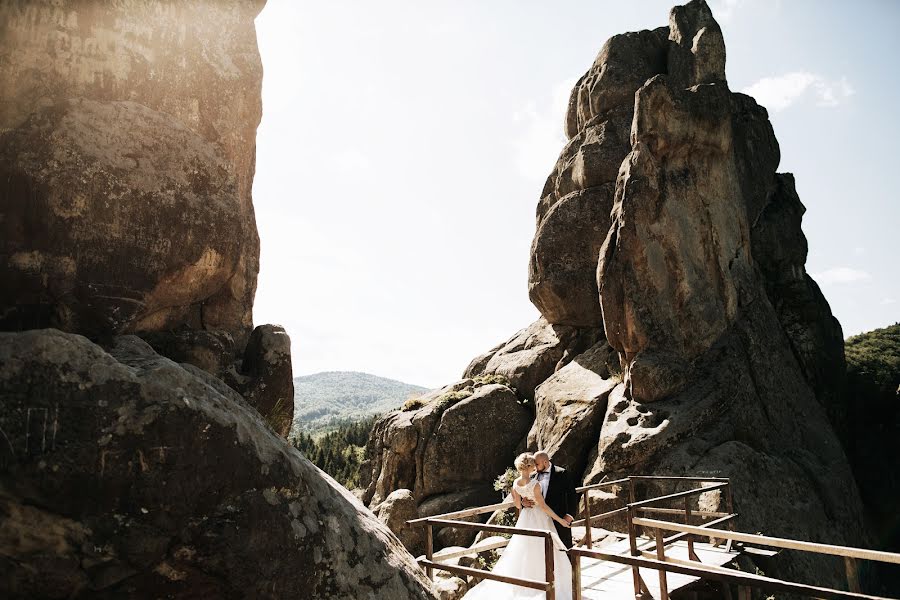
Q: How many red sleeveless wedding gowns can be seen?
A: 0